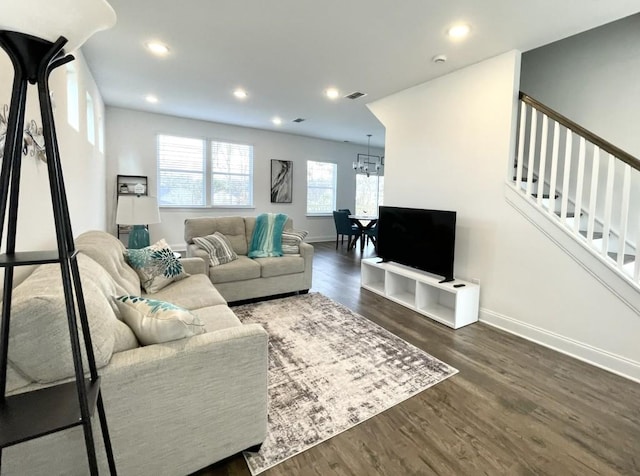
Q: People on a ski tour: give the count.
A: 0